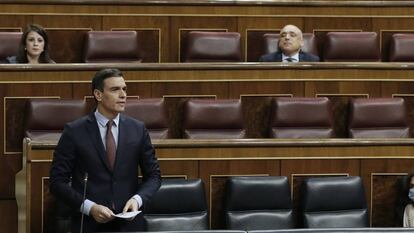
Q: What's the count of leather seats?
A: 14